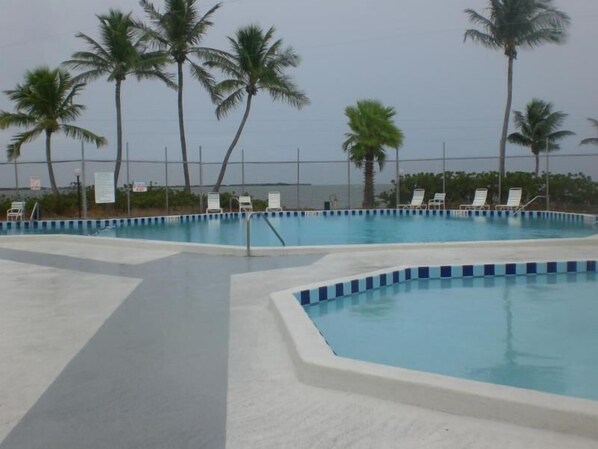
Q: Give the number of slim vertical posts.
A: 12